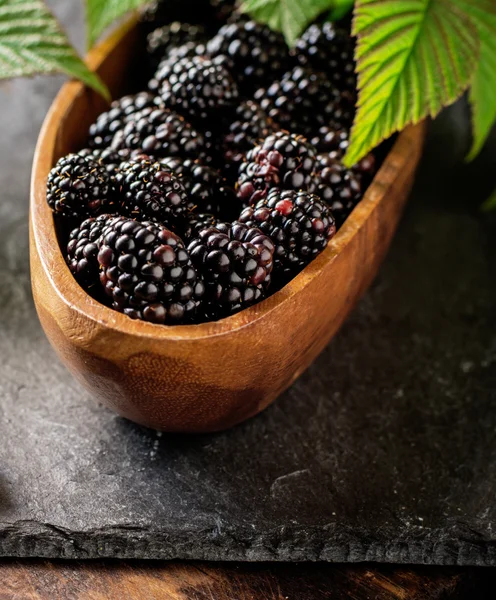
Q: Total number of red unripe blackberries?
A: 0